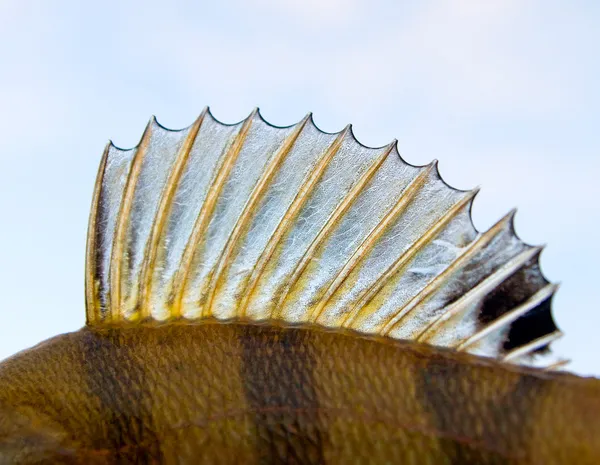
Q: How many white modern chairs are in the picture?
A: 0